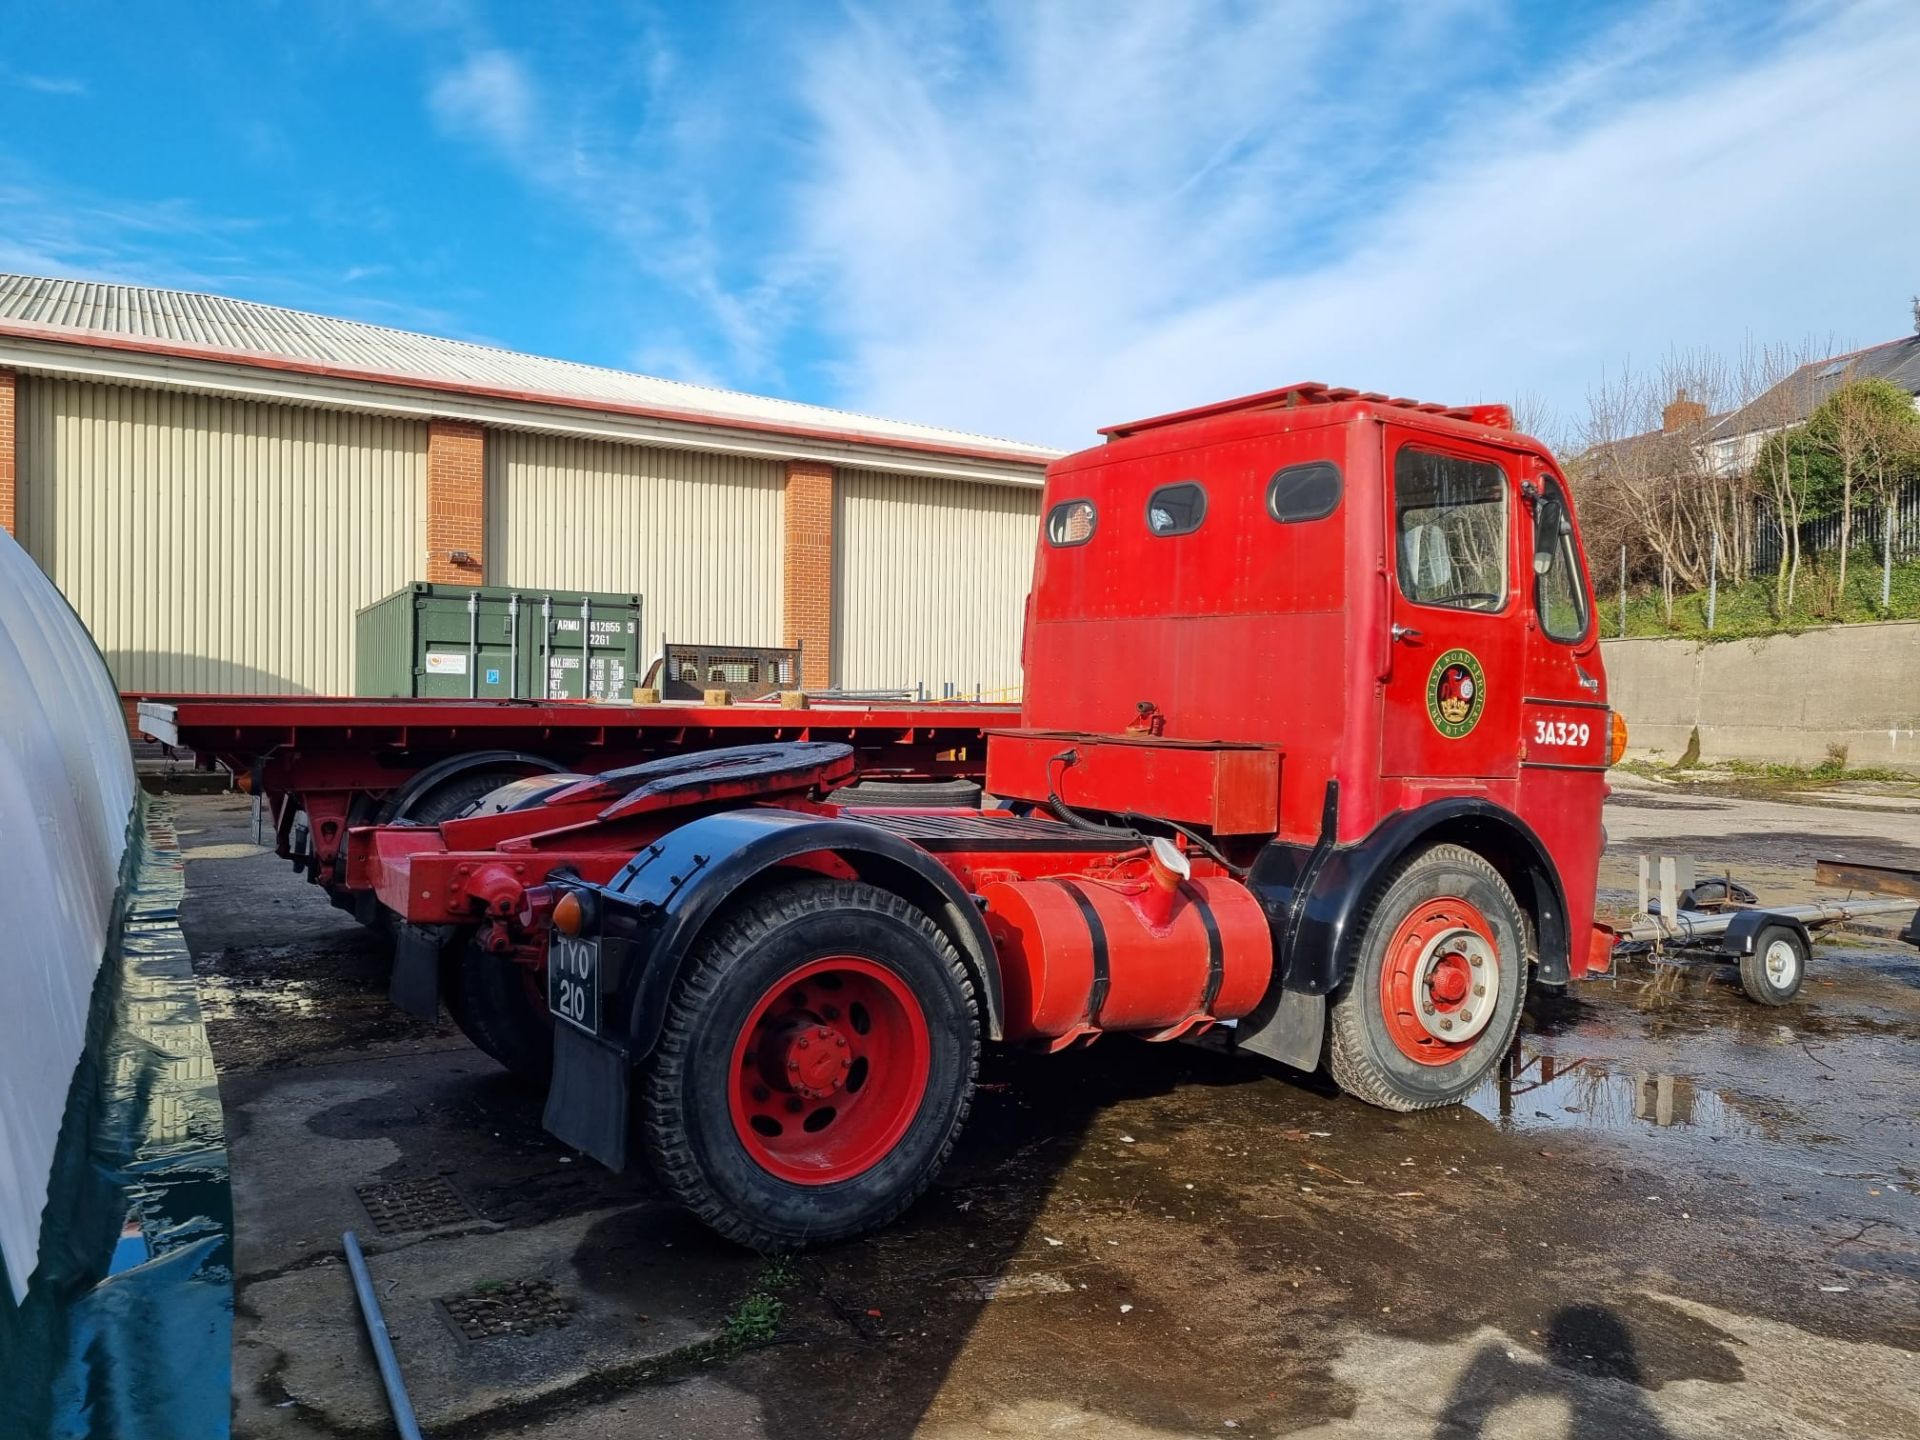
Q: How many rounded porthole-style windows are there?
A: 3